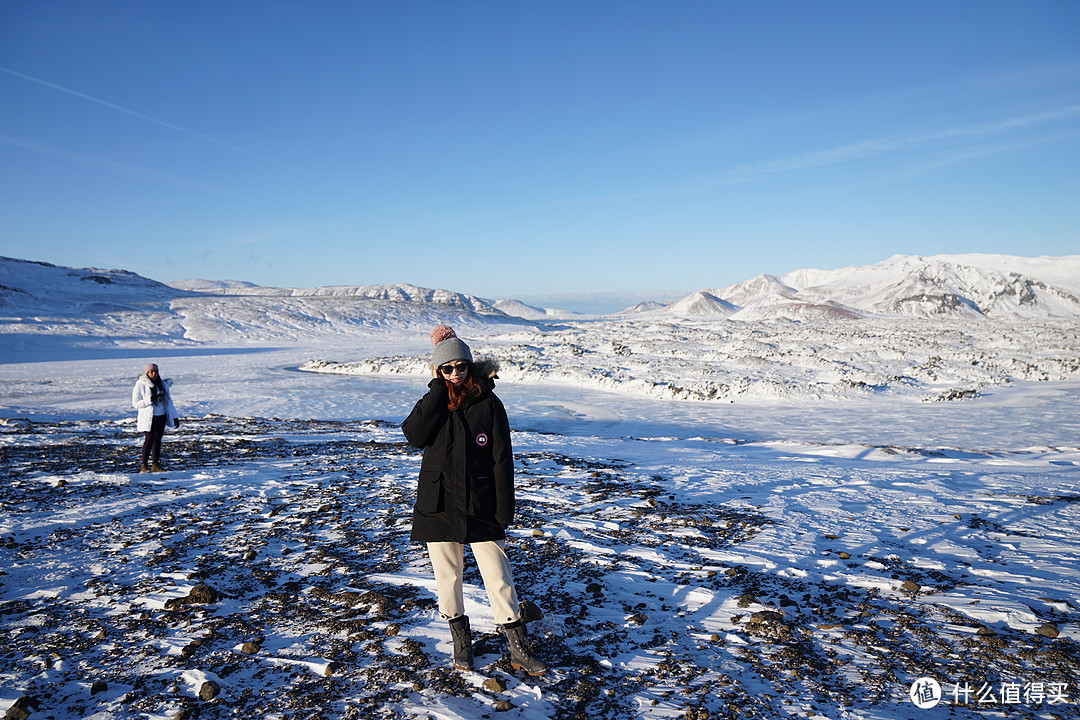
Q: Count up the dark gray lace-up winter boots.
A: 2